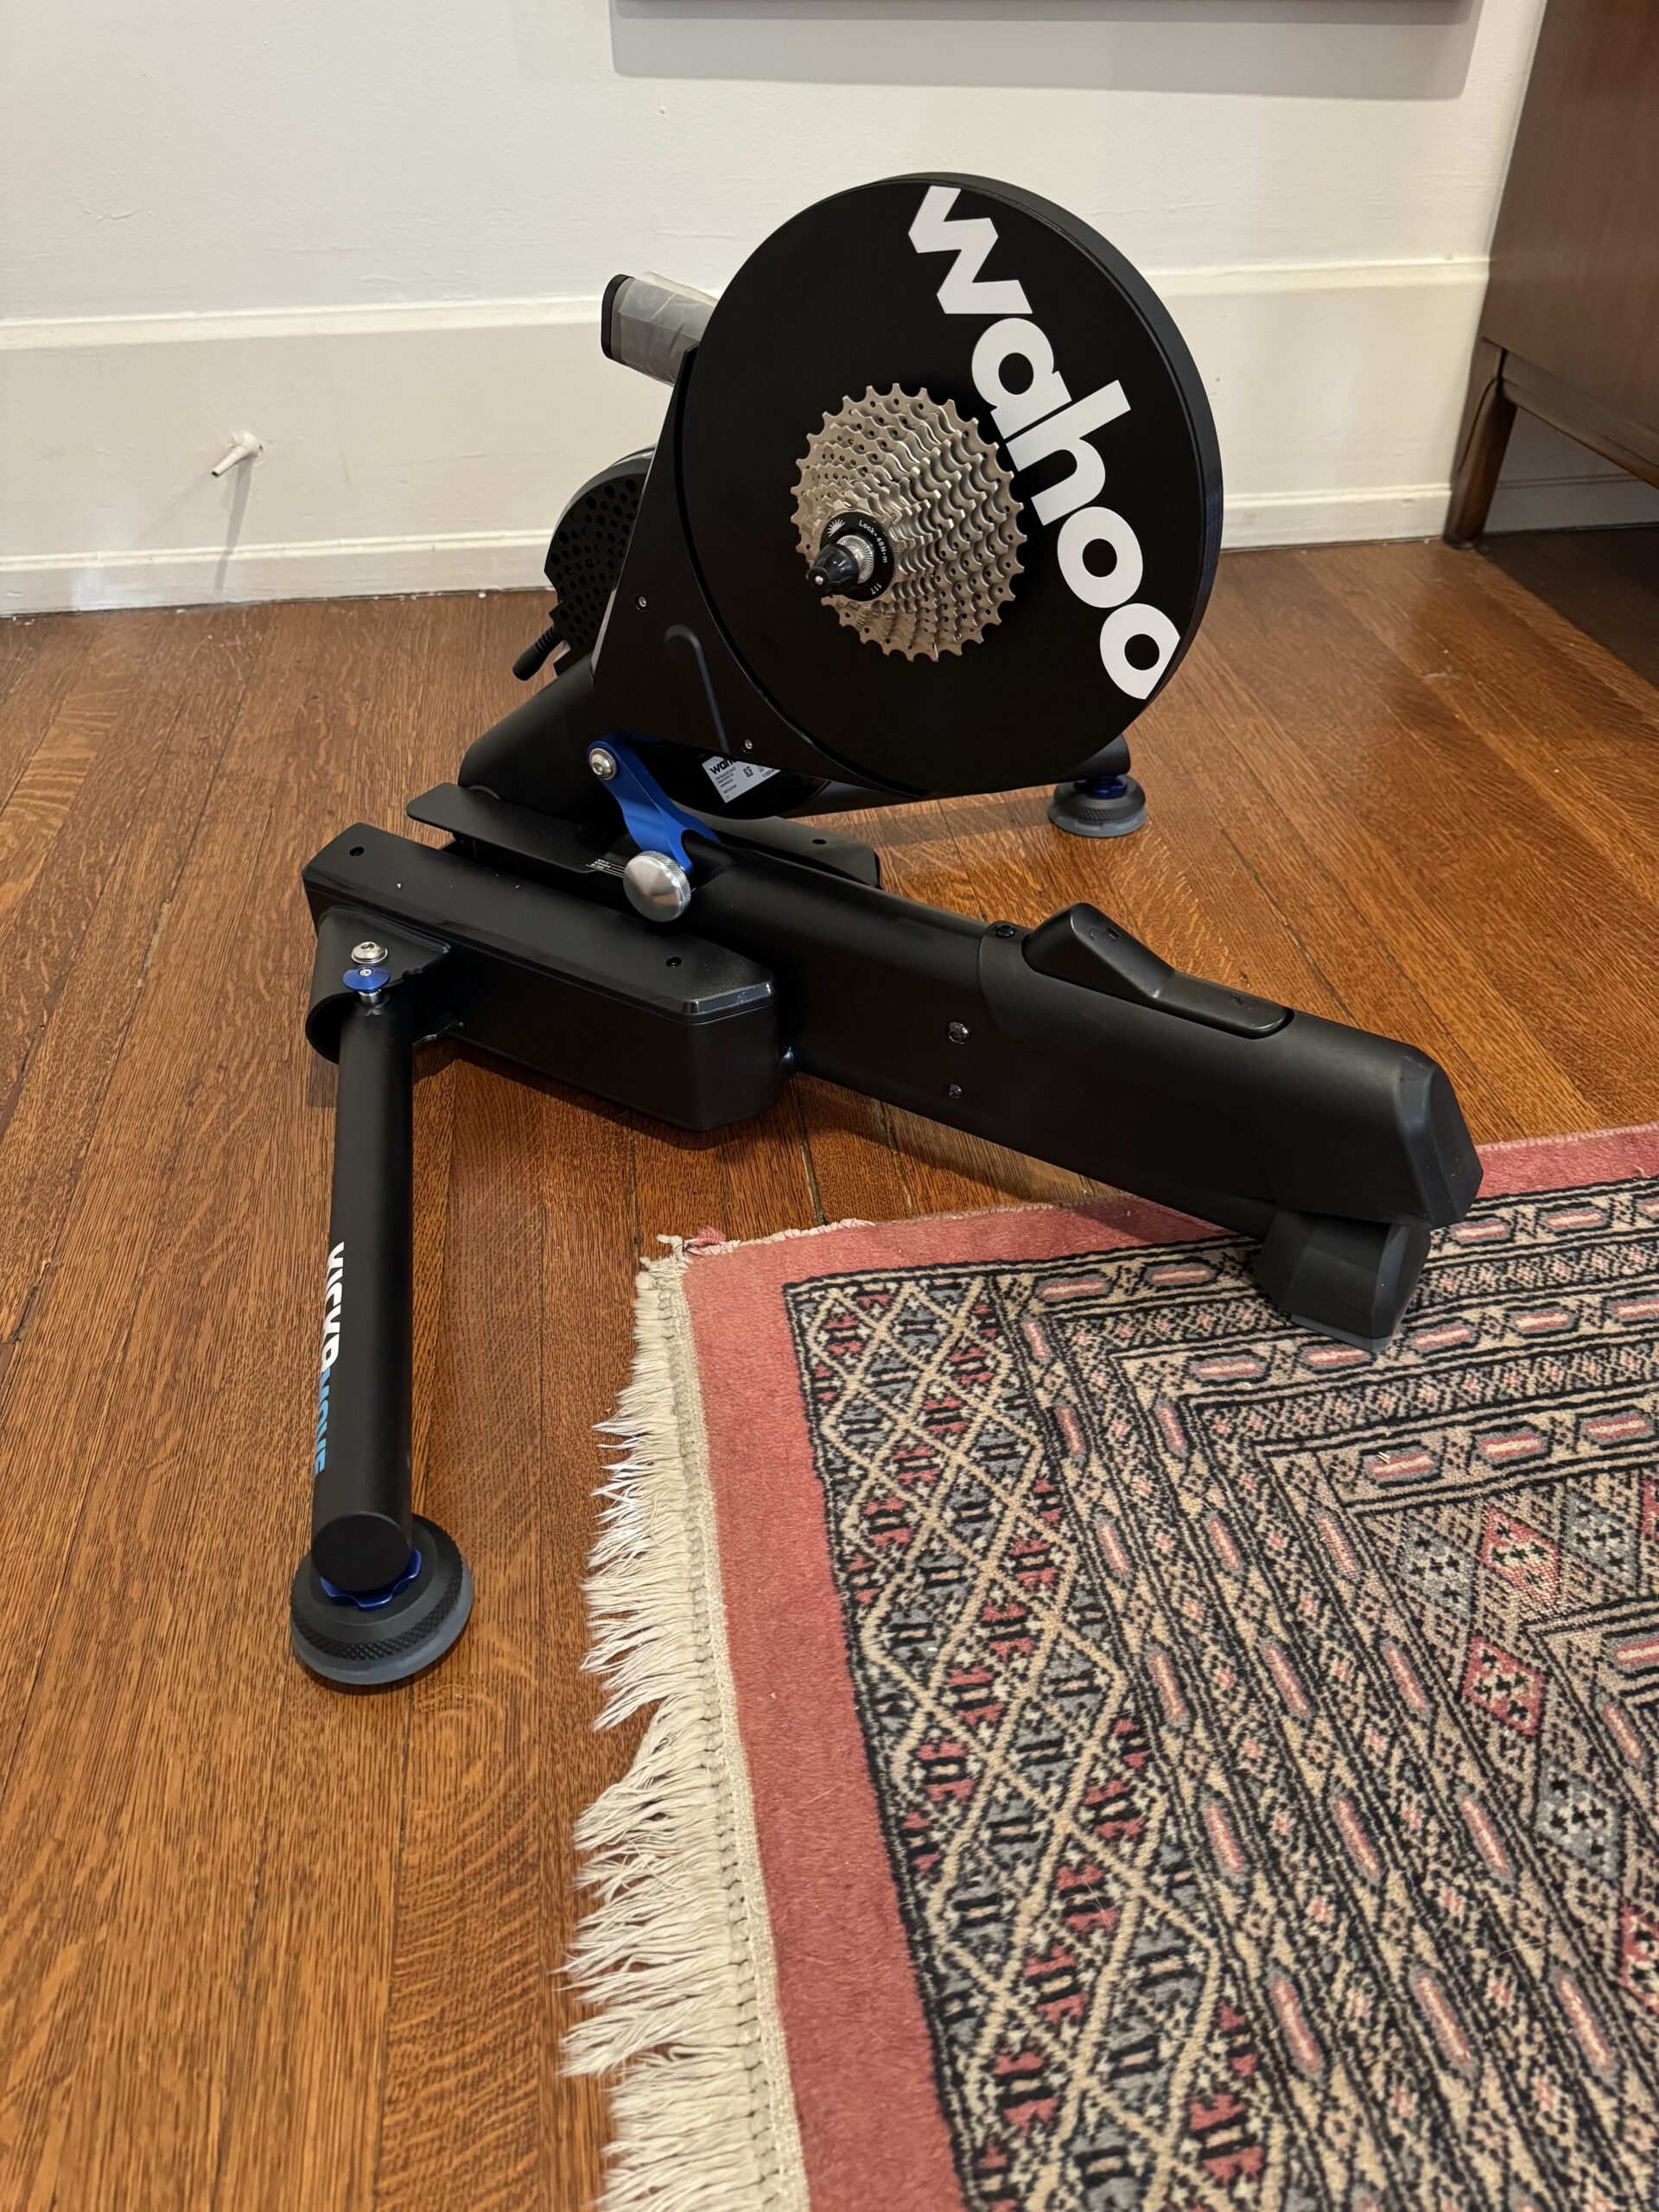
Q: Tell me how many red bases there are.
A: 0